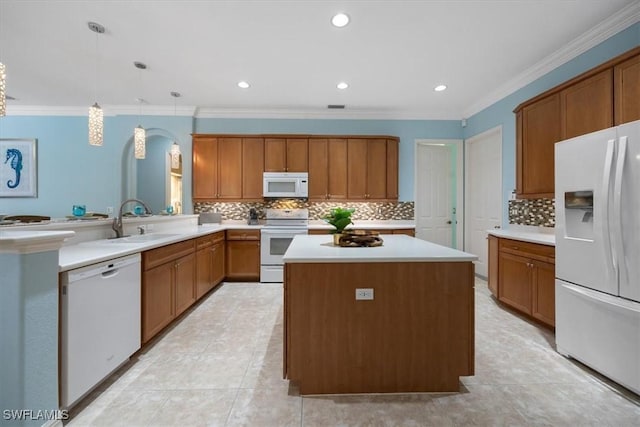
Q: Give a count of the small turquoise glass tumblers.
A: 3